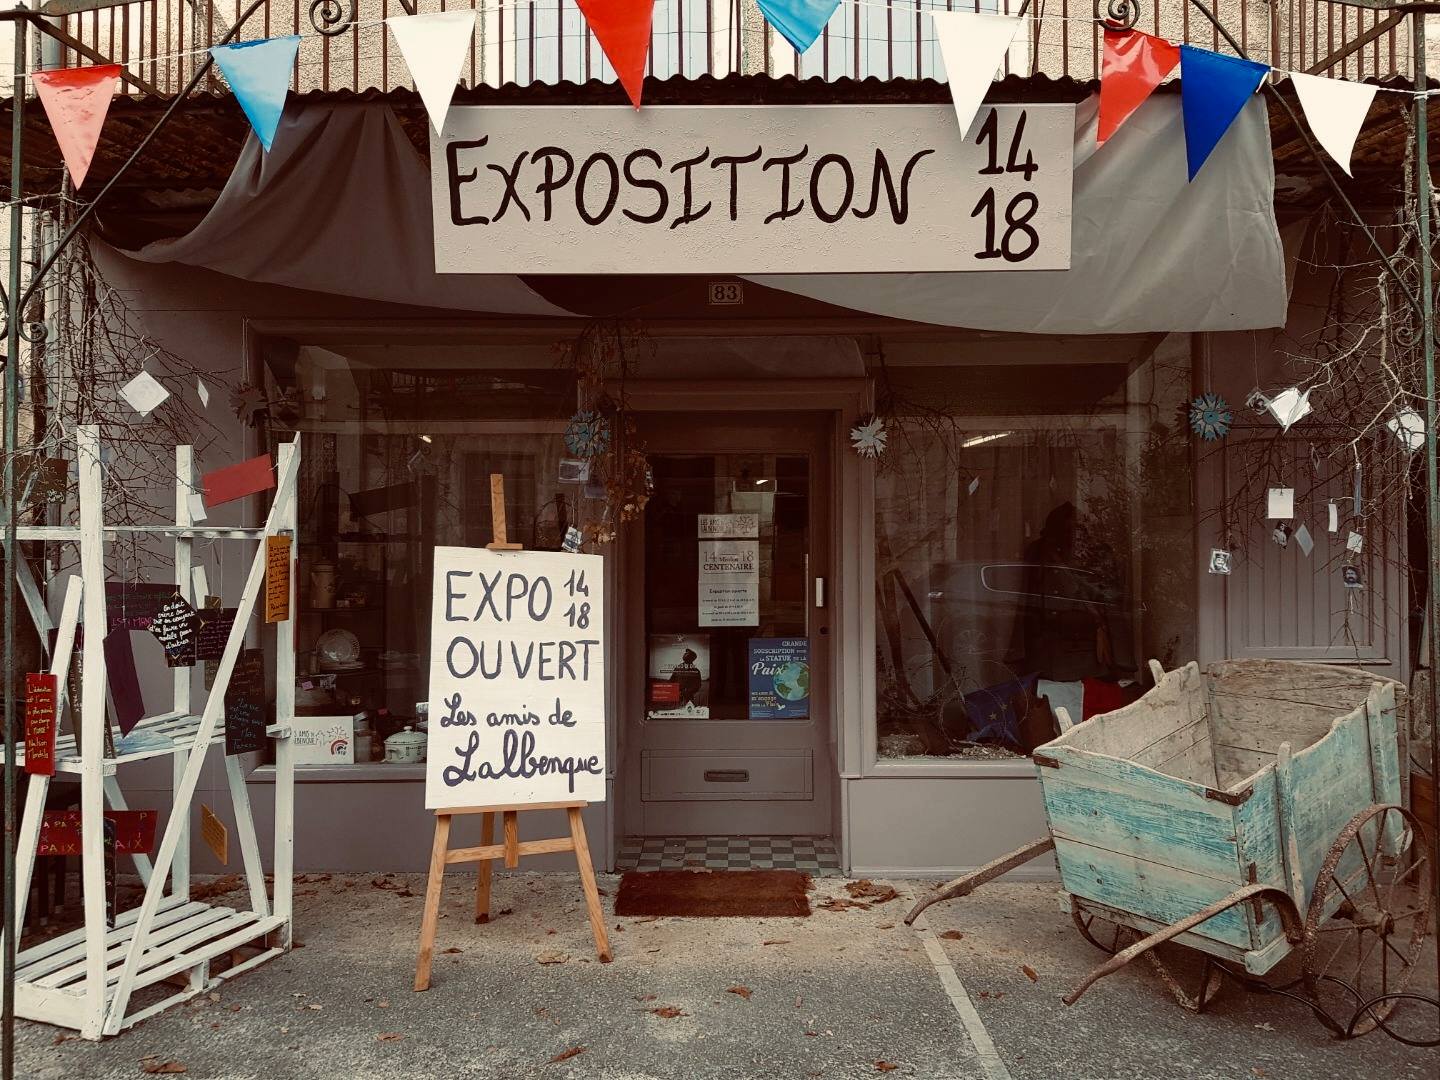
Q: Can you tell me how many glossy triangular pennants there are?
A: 9